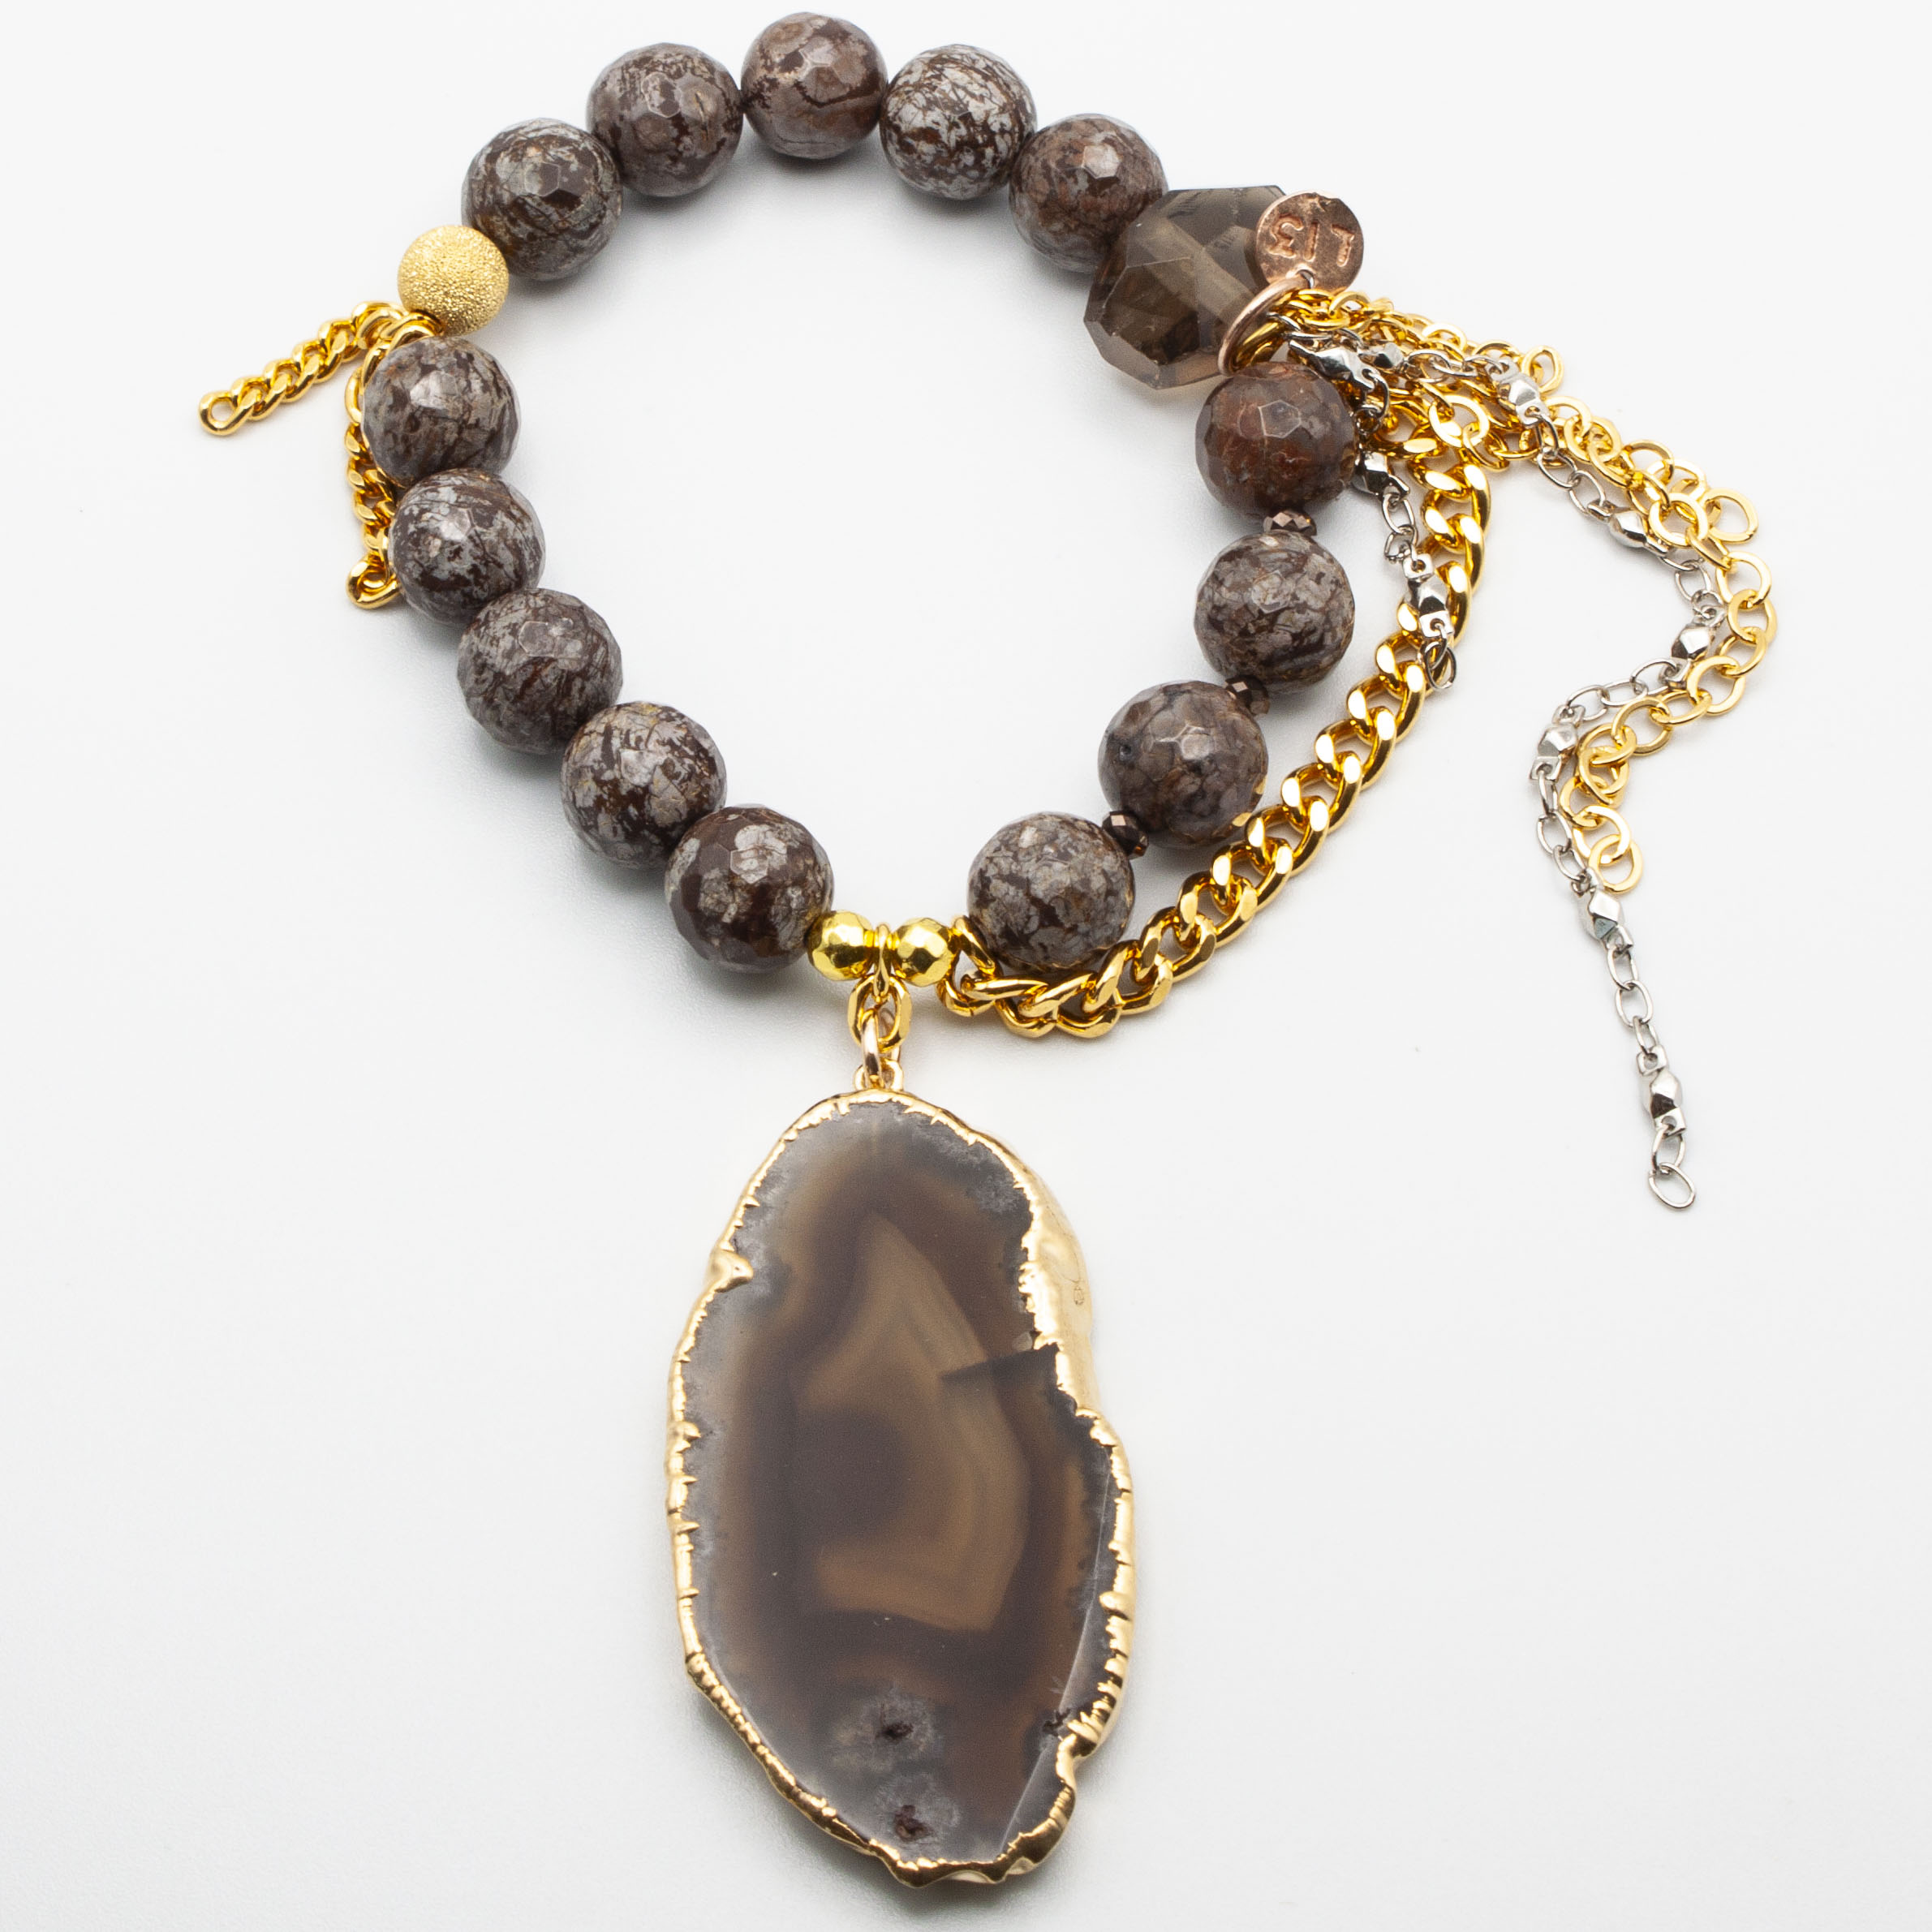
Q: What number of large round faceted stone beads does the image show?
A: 14